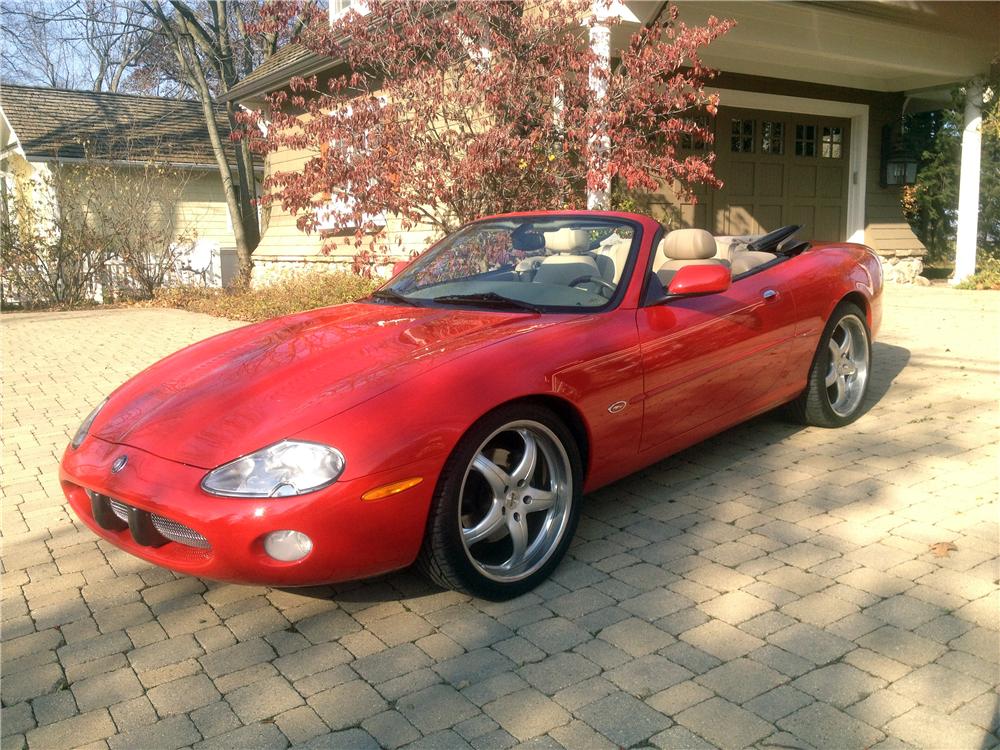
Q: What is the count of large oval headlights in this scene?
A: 2